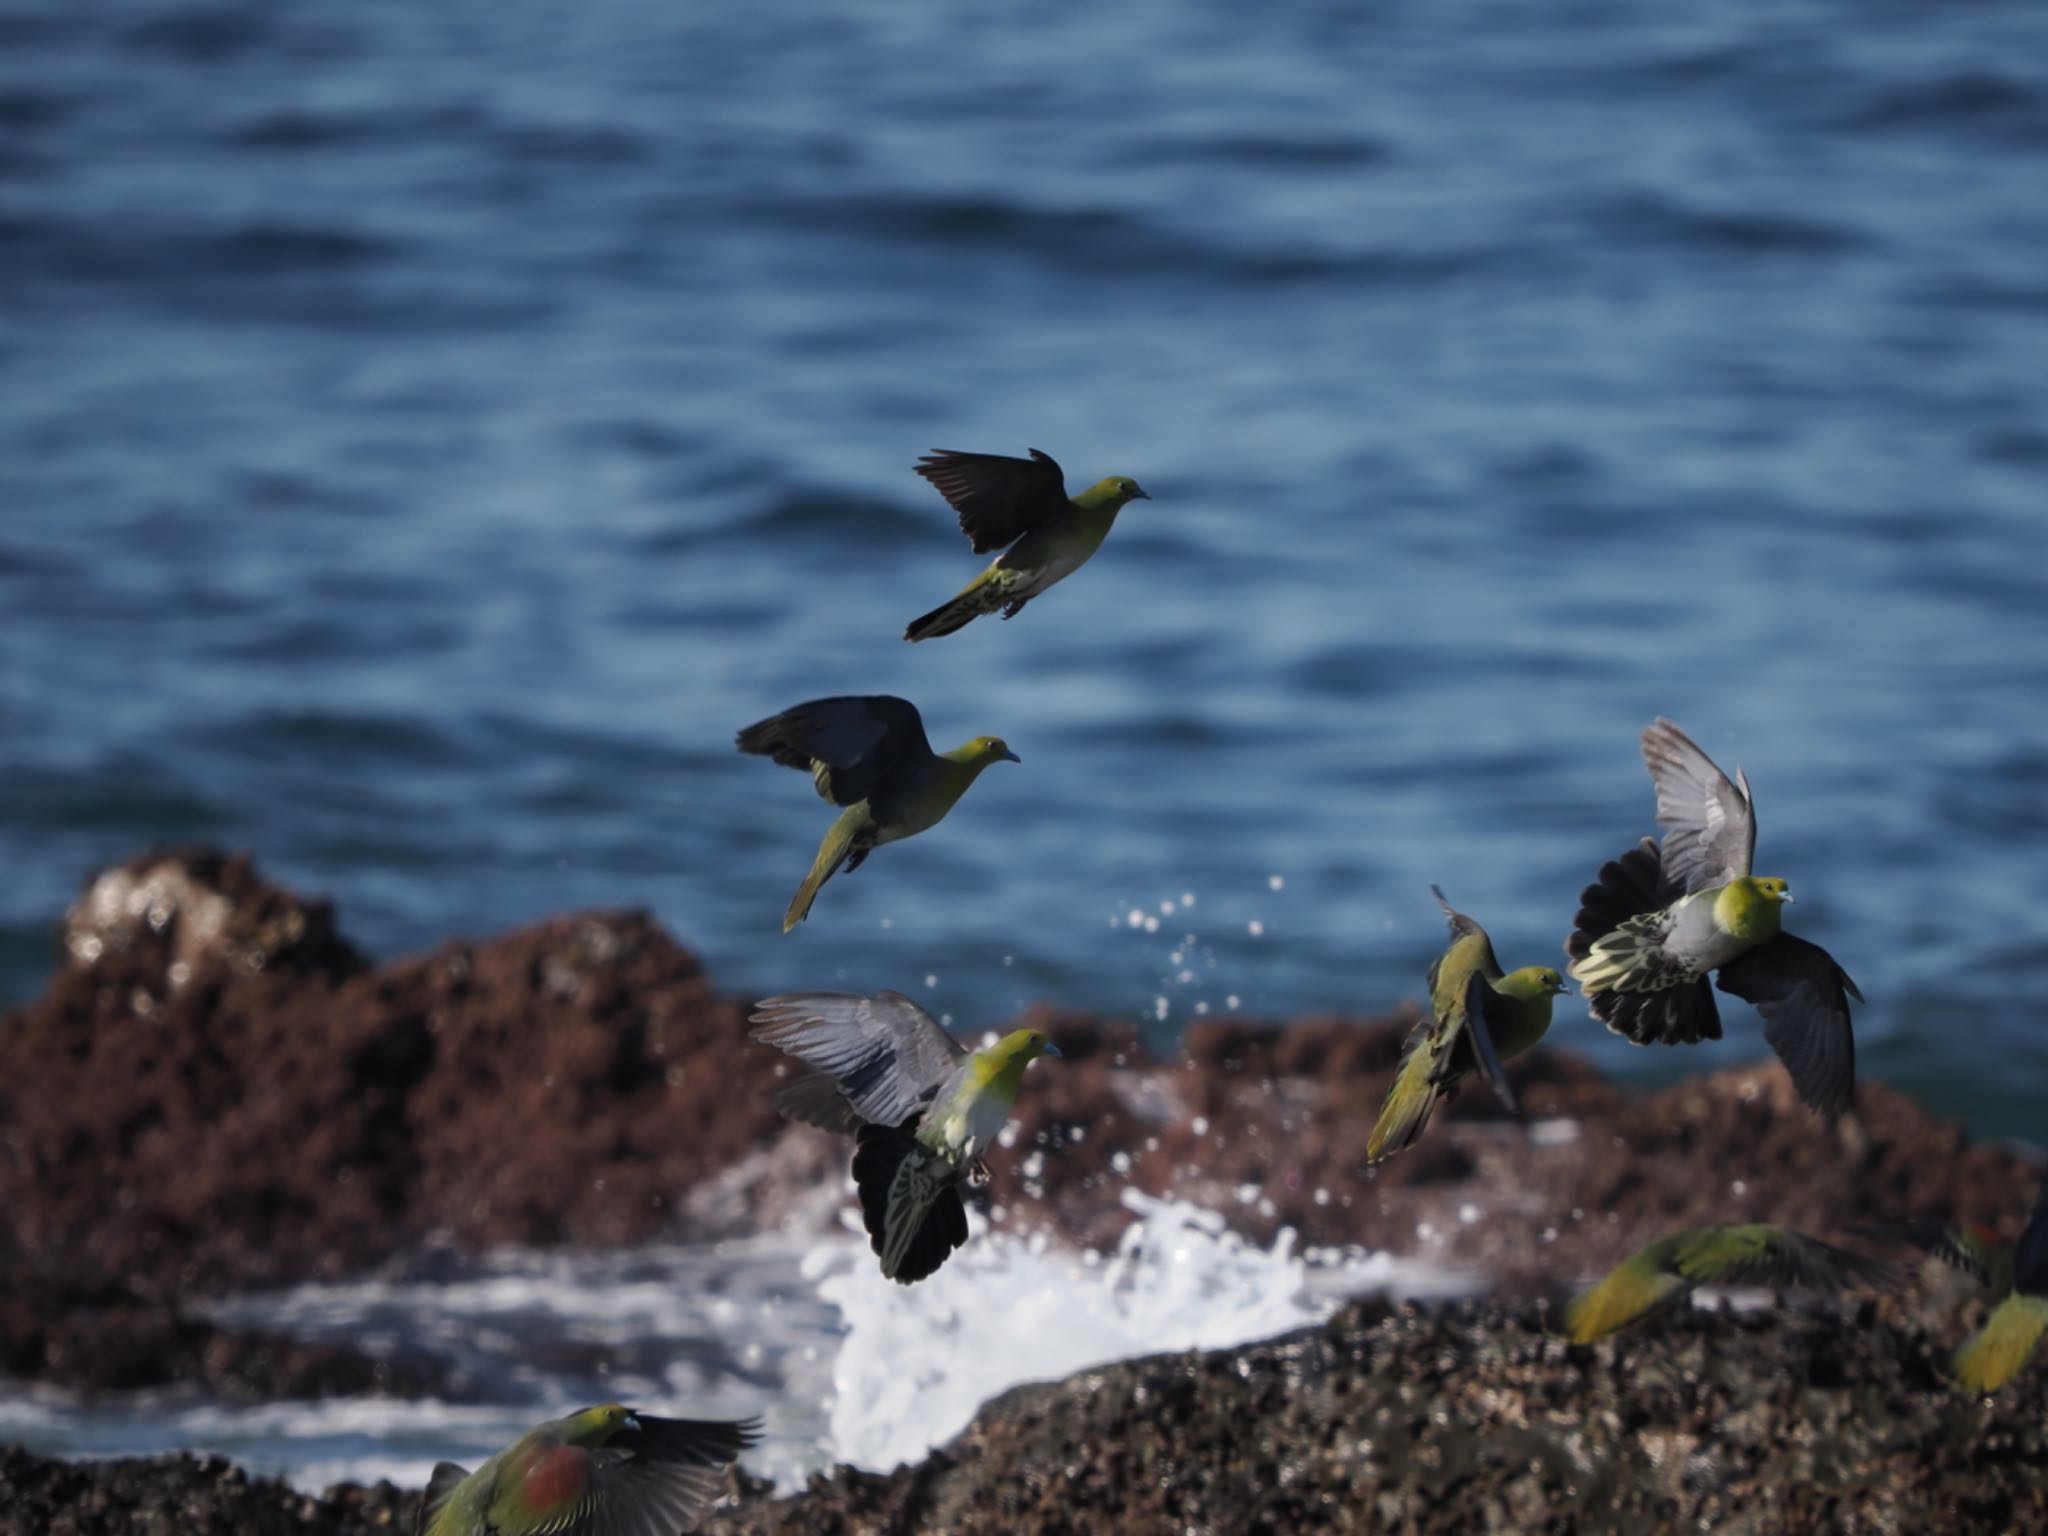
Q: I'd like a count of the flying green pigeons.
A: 8